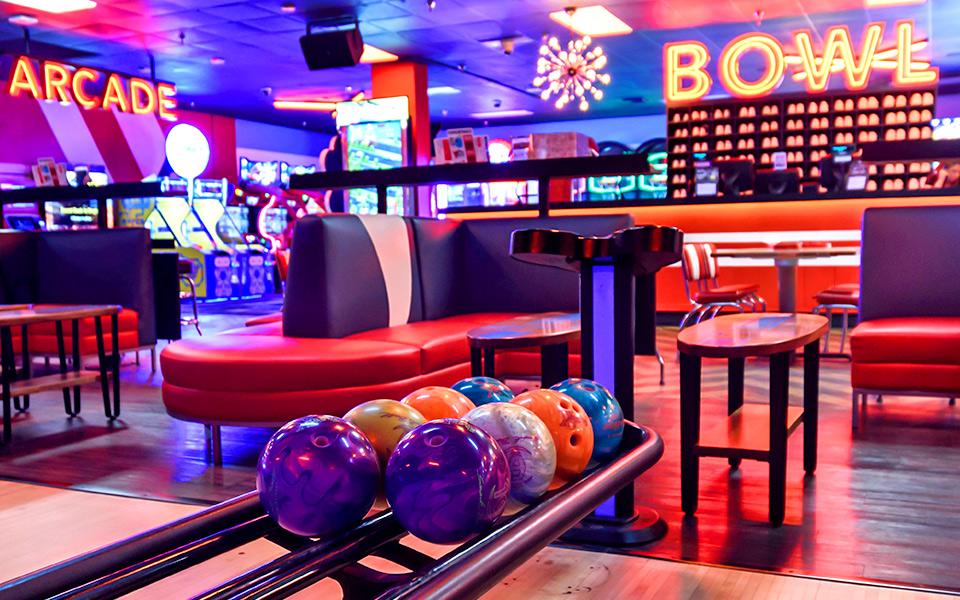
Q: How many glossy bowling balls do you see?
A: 8